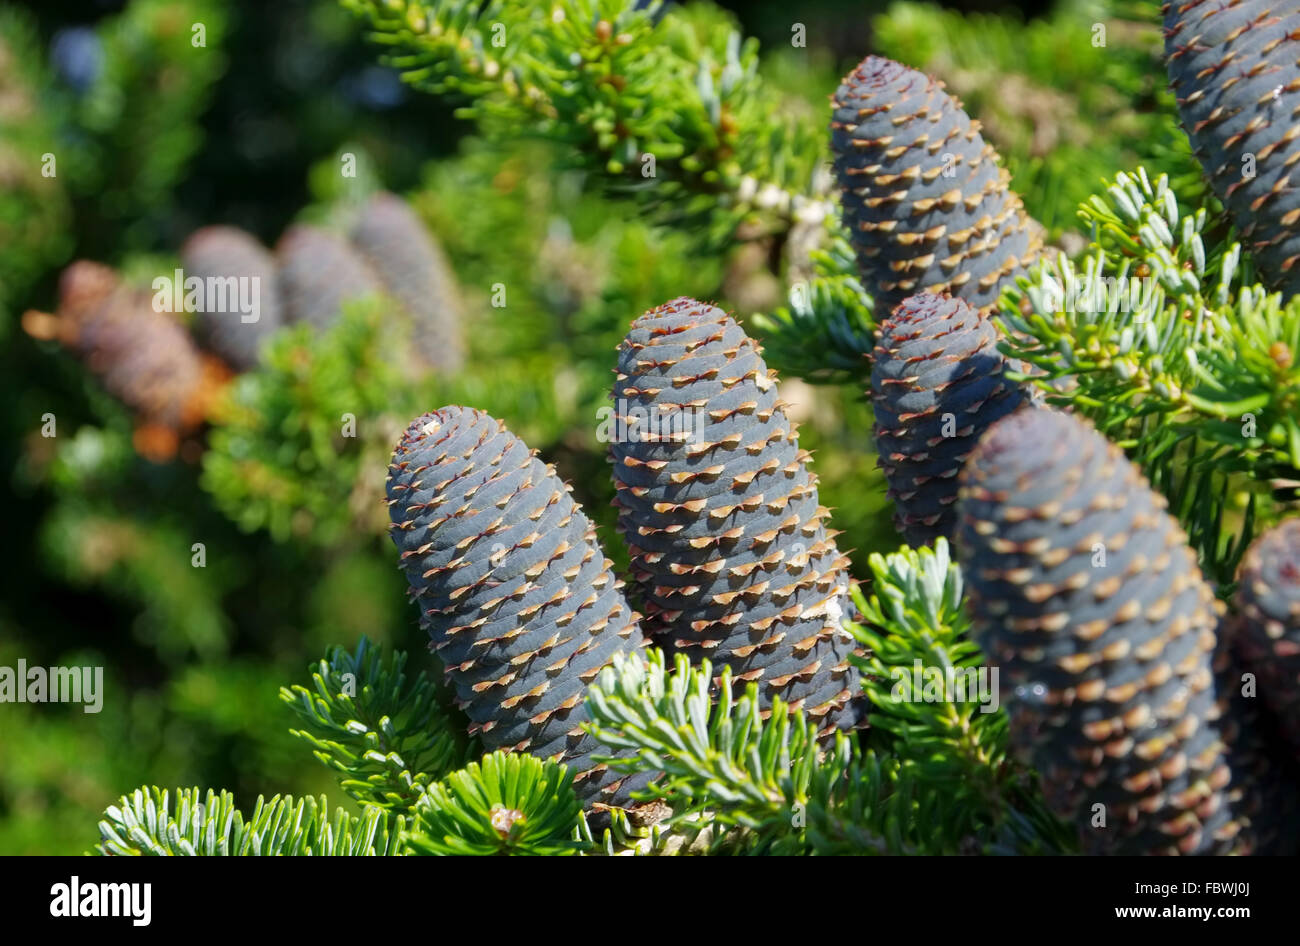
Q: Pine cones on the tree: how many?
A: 11